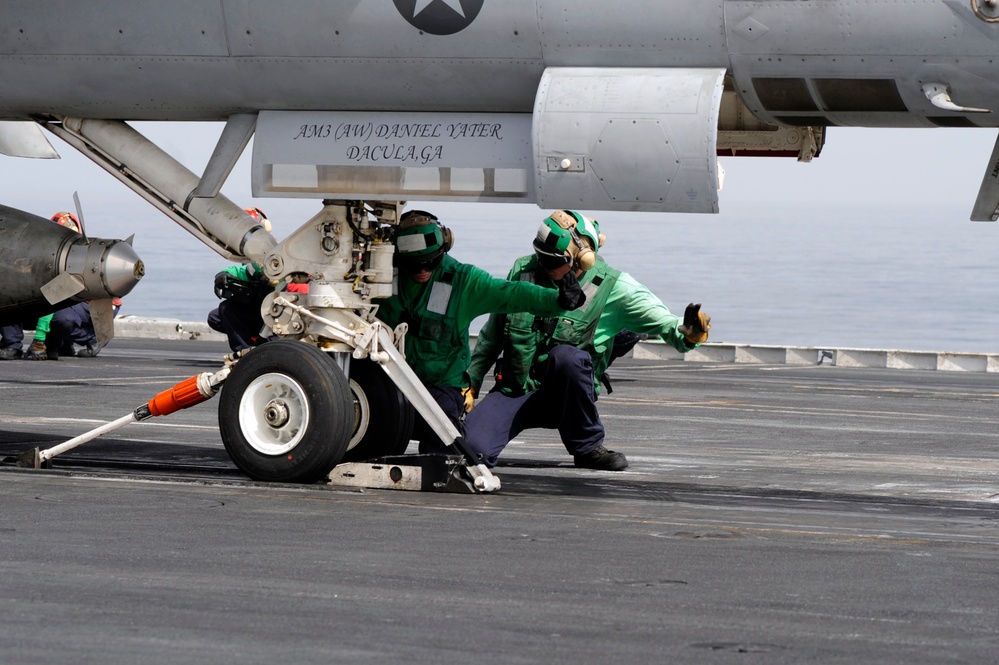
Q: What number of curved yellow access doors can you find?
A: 0